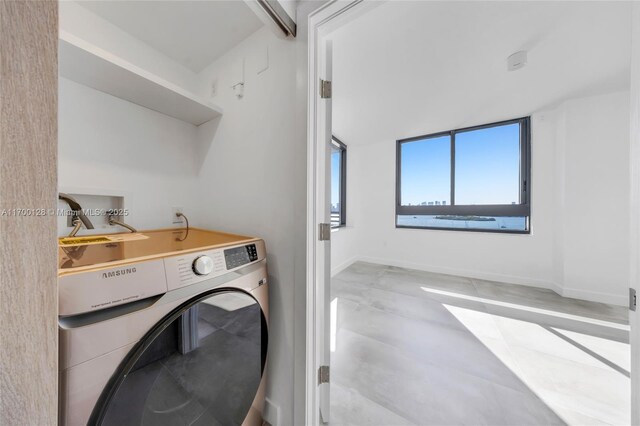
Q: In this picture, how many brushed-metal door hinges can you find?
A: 3